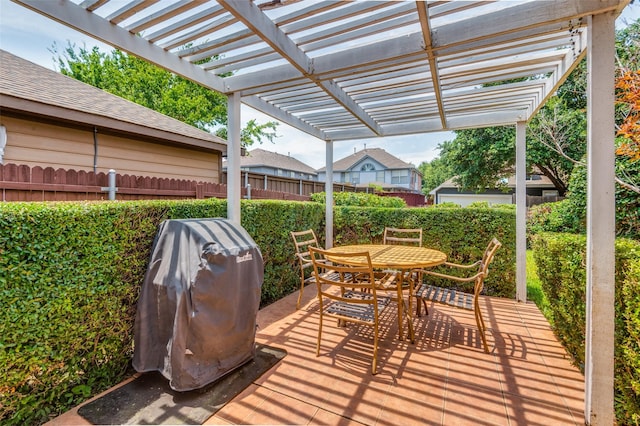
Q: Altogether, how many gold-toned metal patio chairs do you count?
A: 4